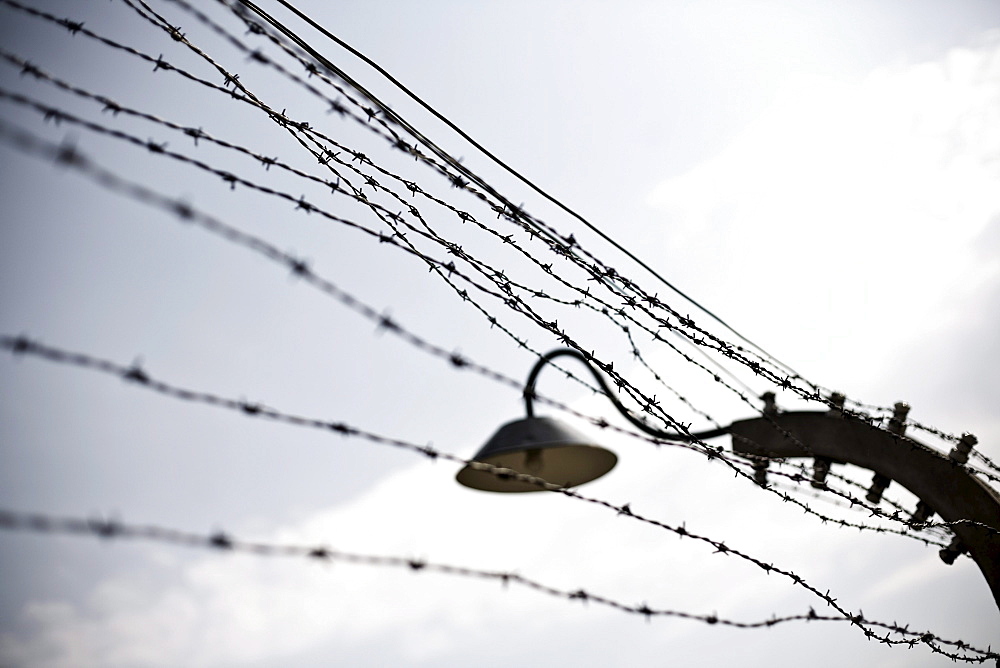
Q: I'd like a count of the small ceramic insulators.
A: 9